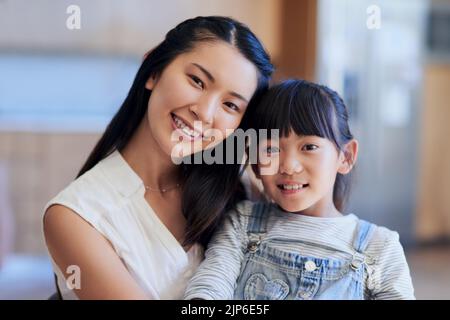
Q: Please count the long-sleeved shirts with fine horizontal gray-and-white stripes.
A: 1